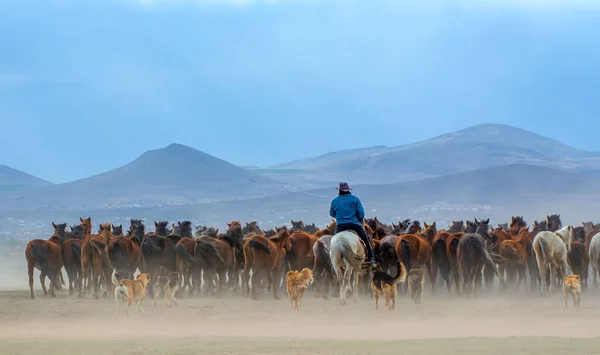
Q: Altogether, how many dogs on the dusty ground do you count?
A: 6